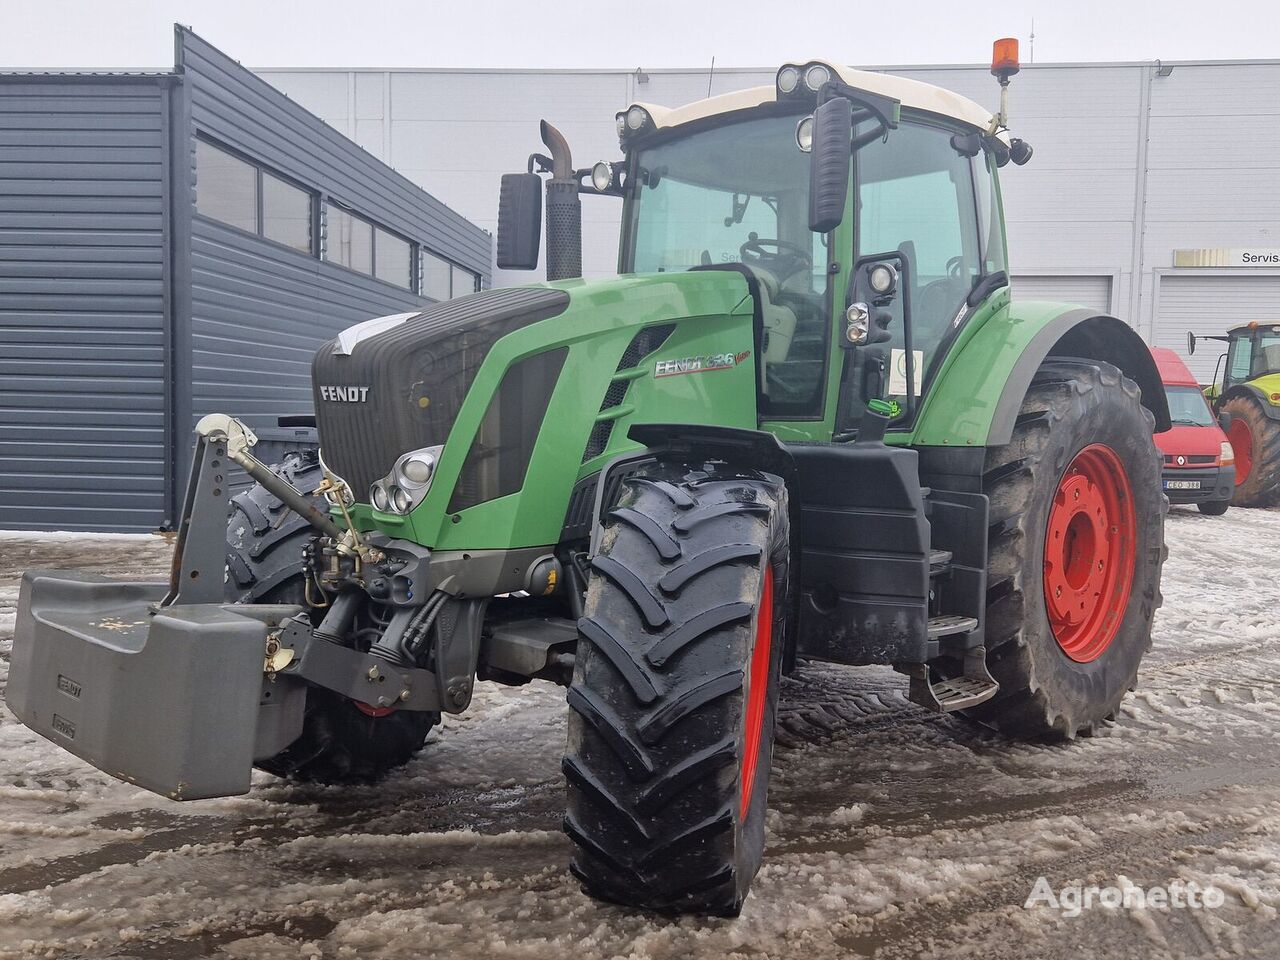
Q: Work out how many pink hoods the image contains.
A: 0